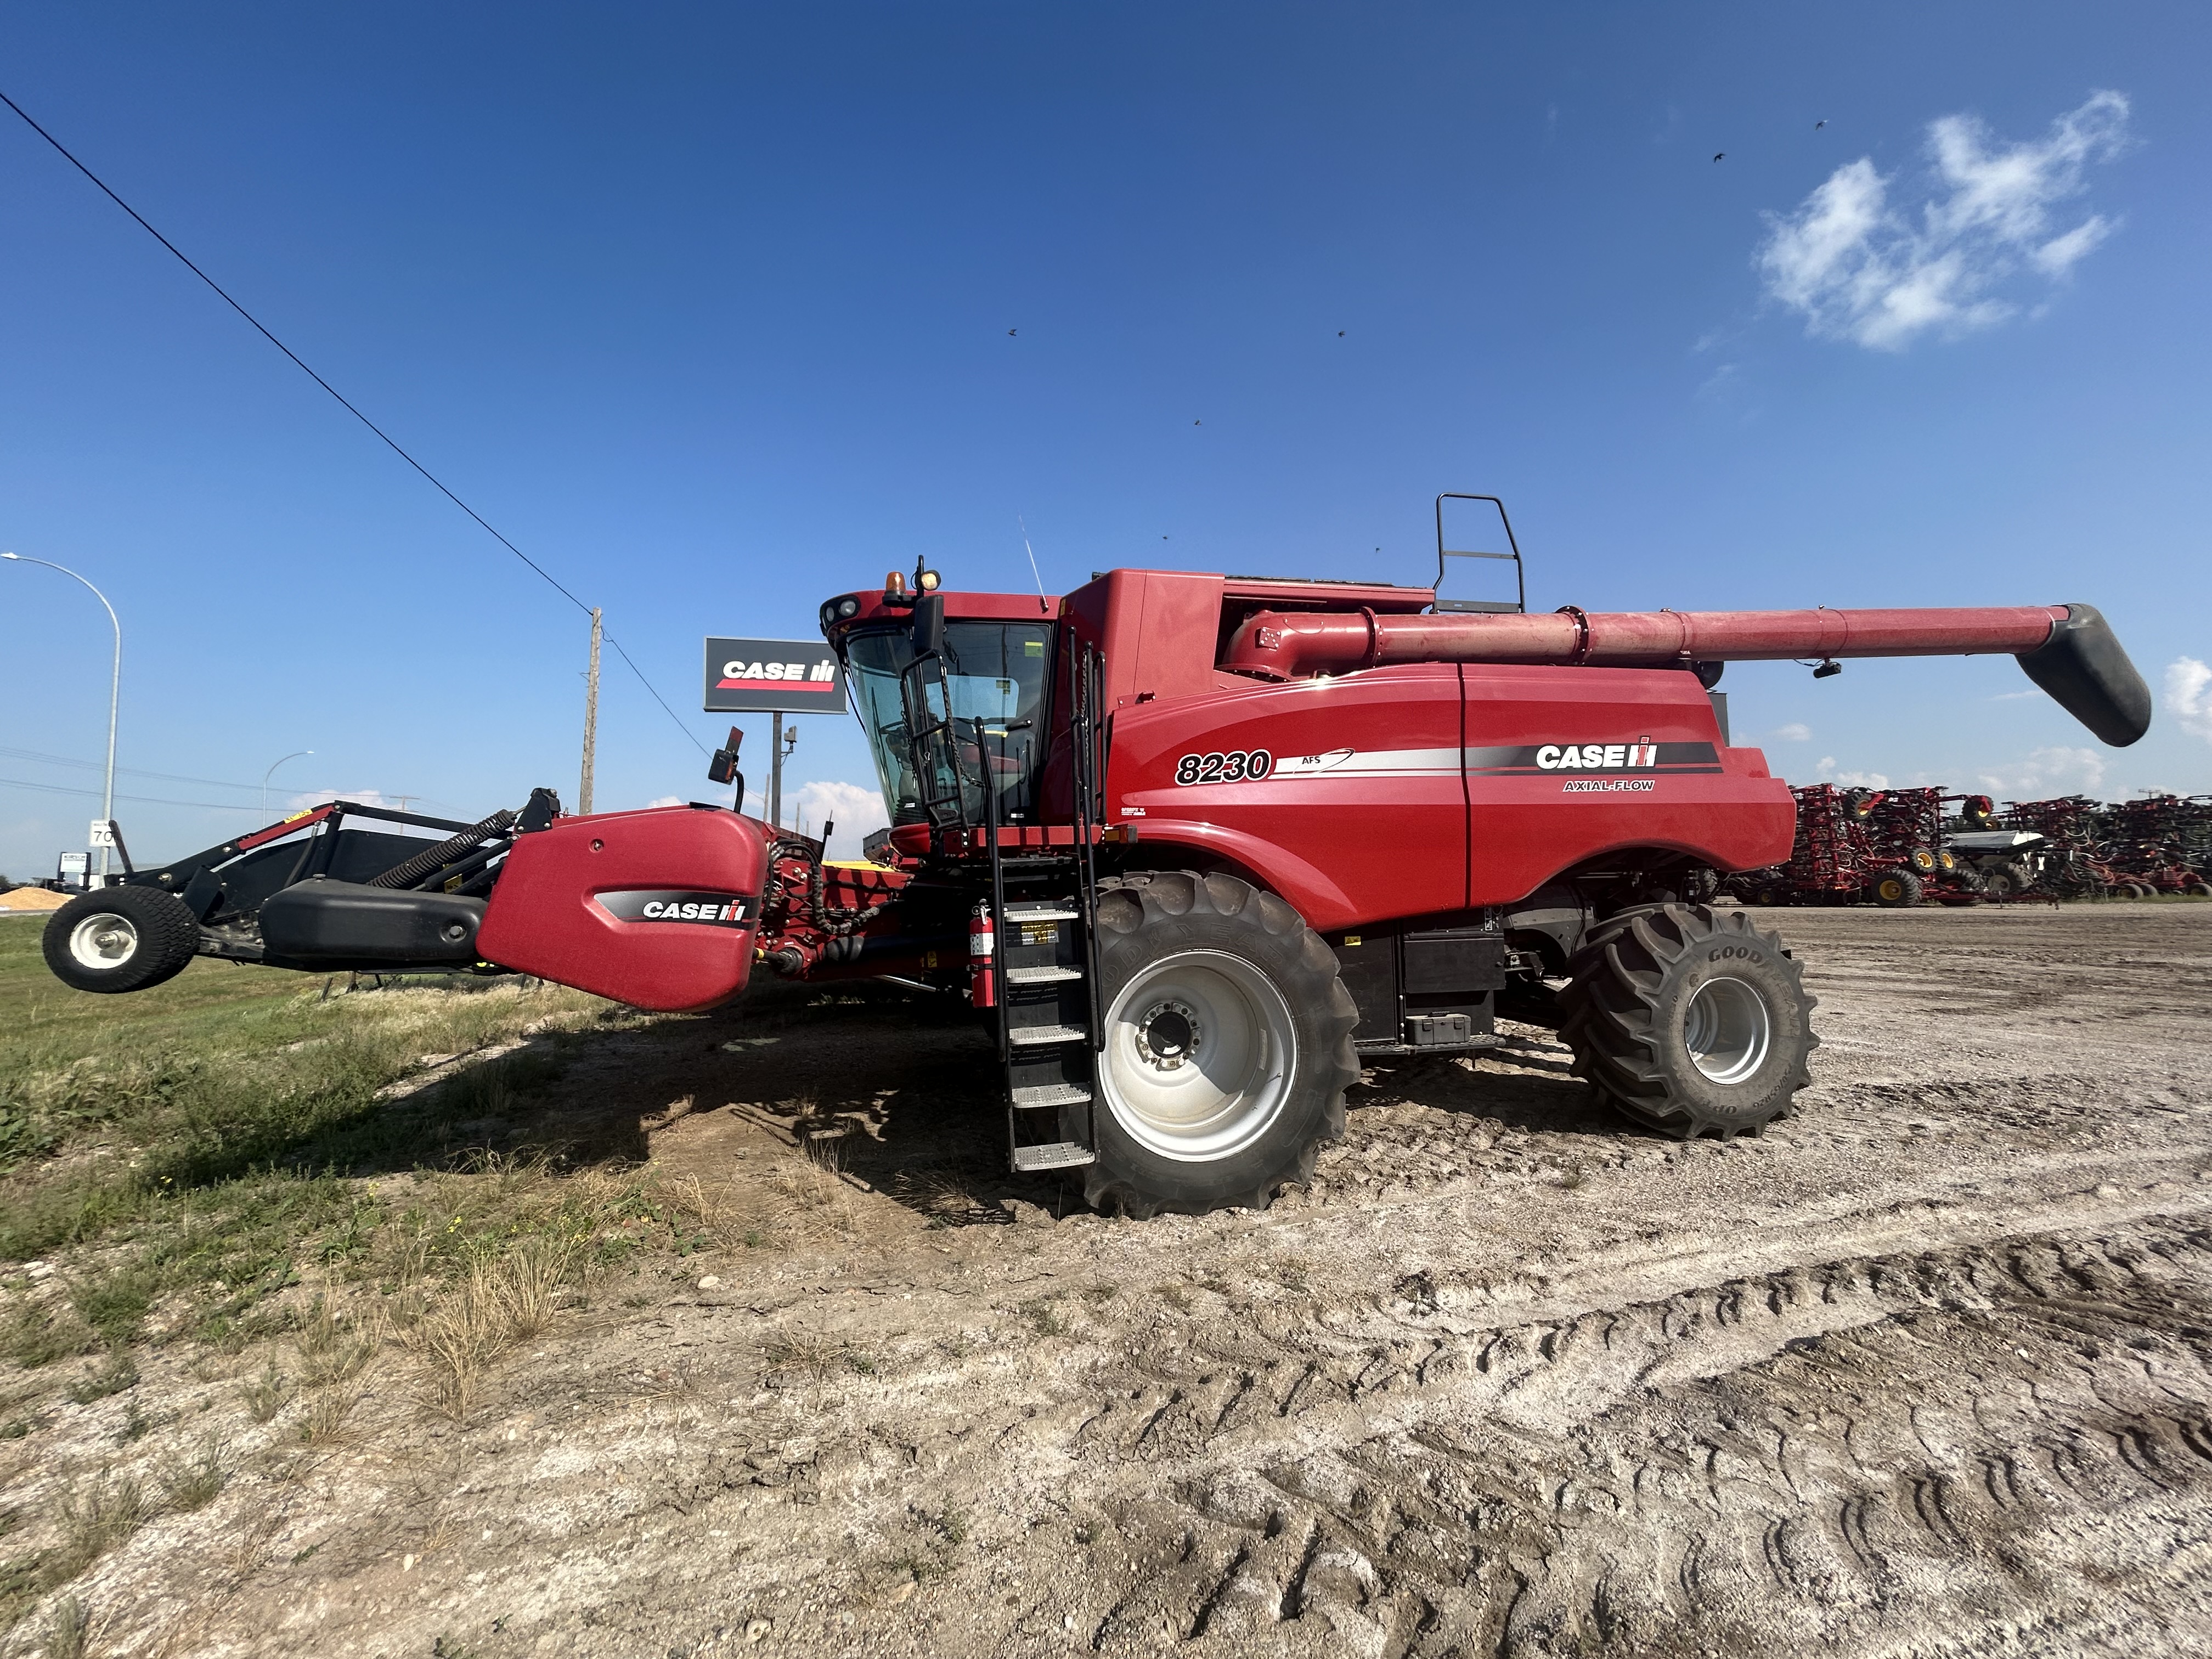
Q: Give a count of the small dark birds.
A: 7